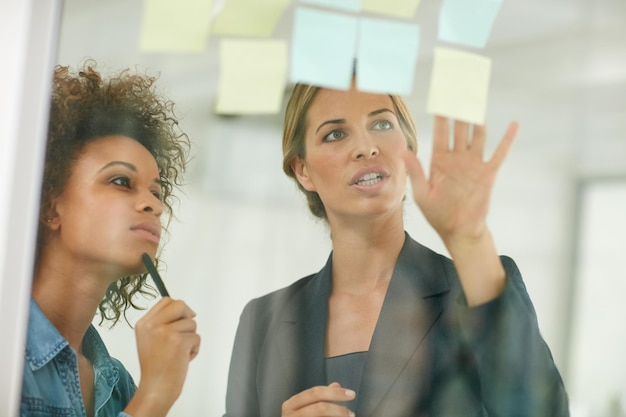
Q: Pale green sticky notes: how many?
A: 5